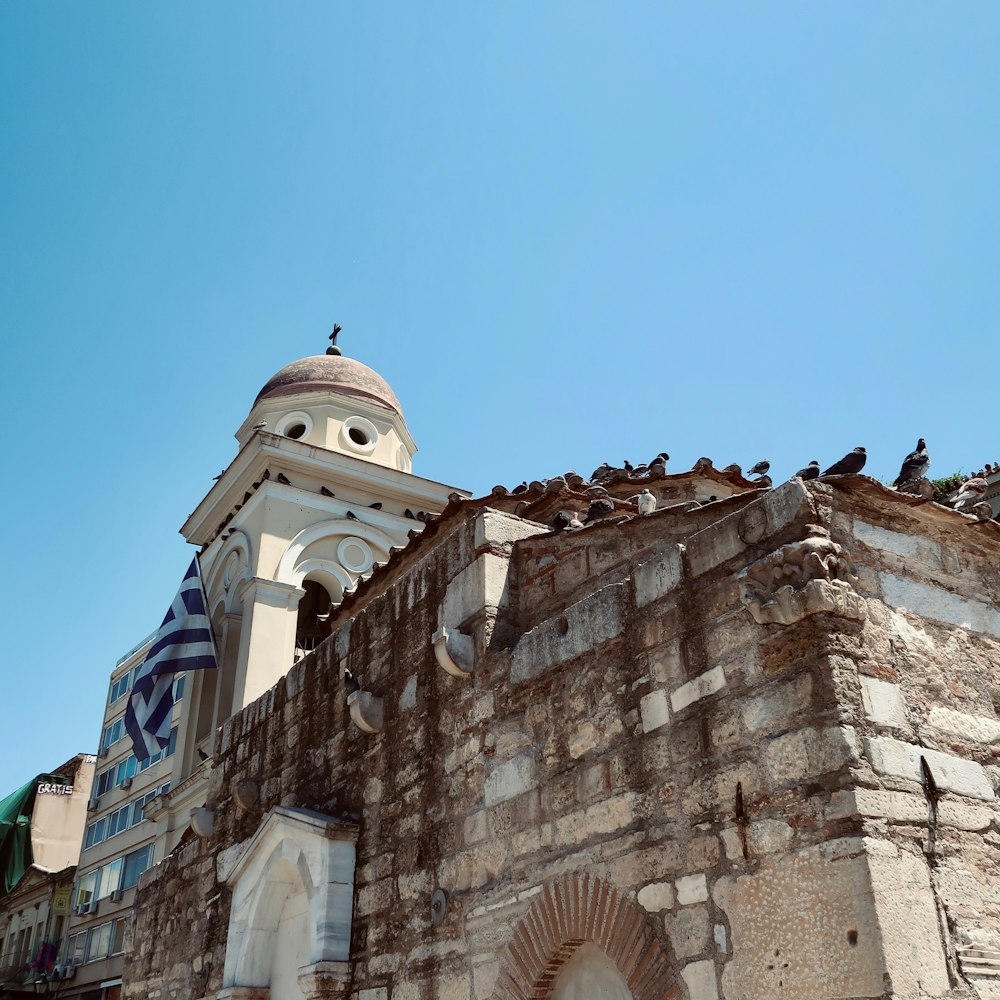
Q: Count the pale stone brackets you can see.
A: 4